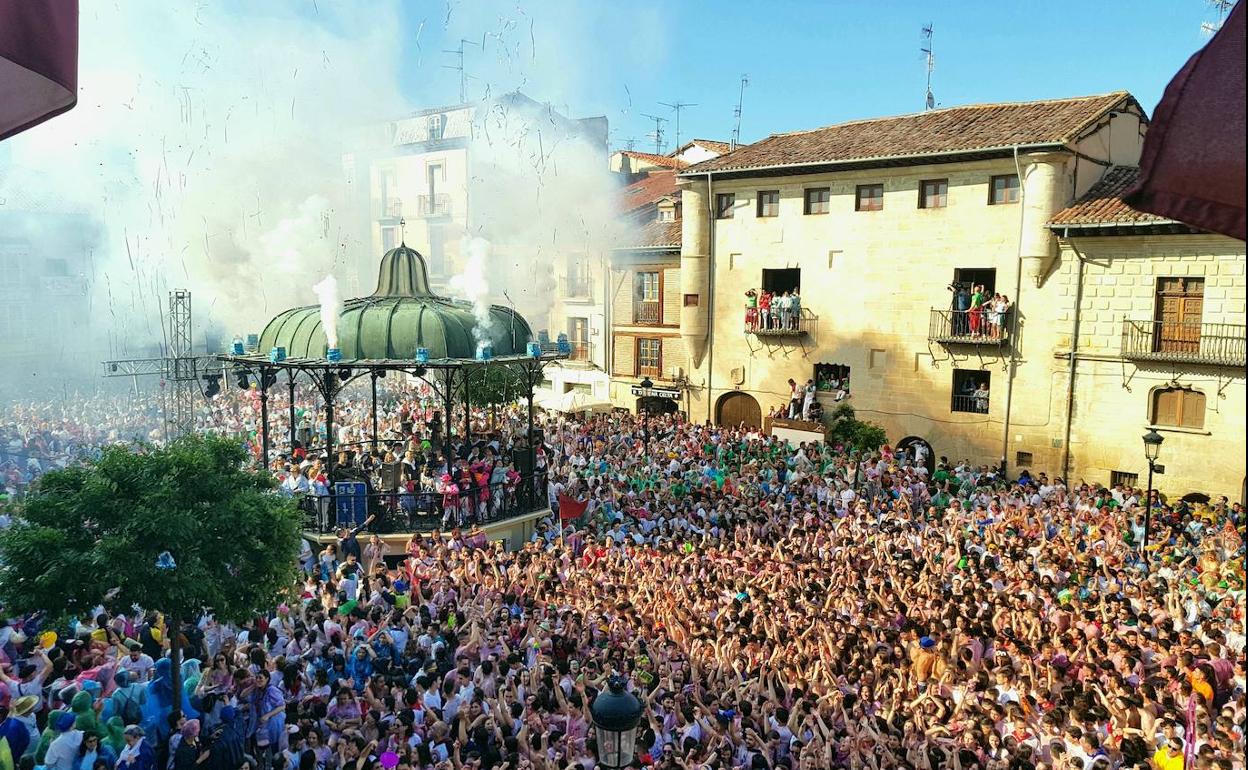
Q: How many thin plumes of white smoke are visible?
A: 2